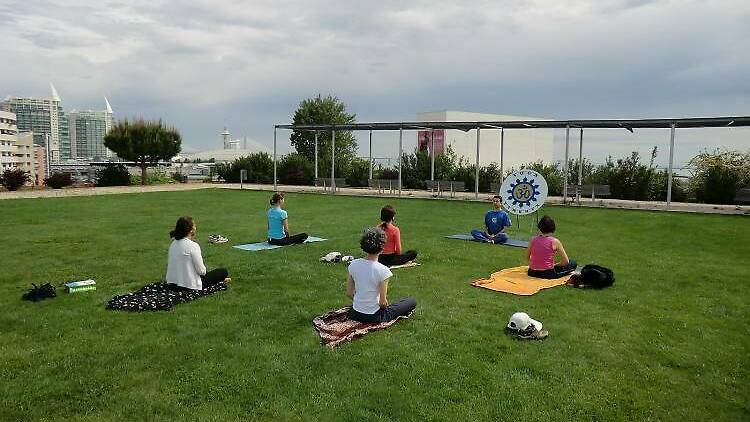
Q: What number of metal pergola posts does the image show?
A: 11